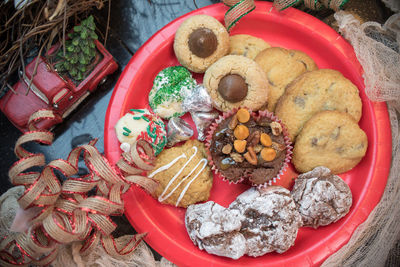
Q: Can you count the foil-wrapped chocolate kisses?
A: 3